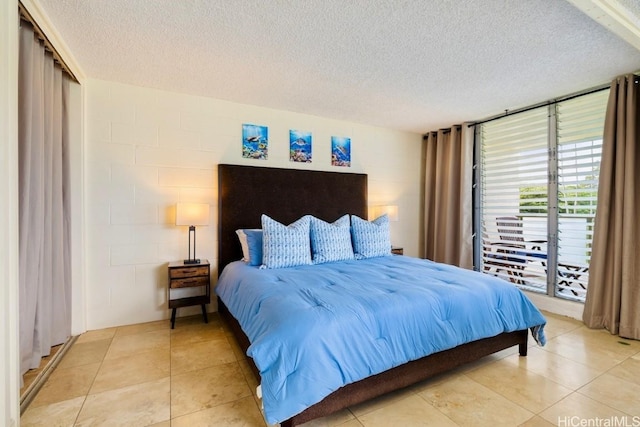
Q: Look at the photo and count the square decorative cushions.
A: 3